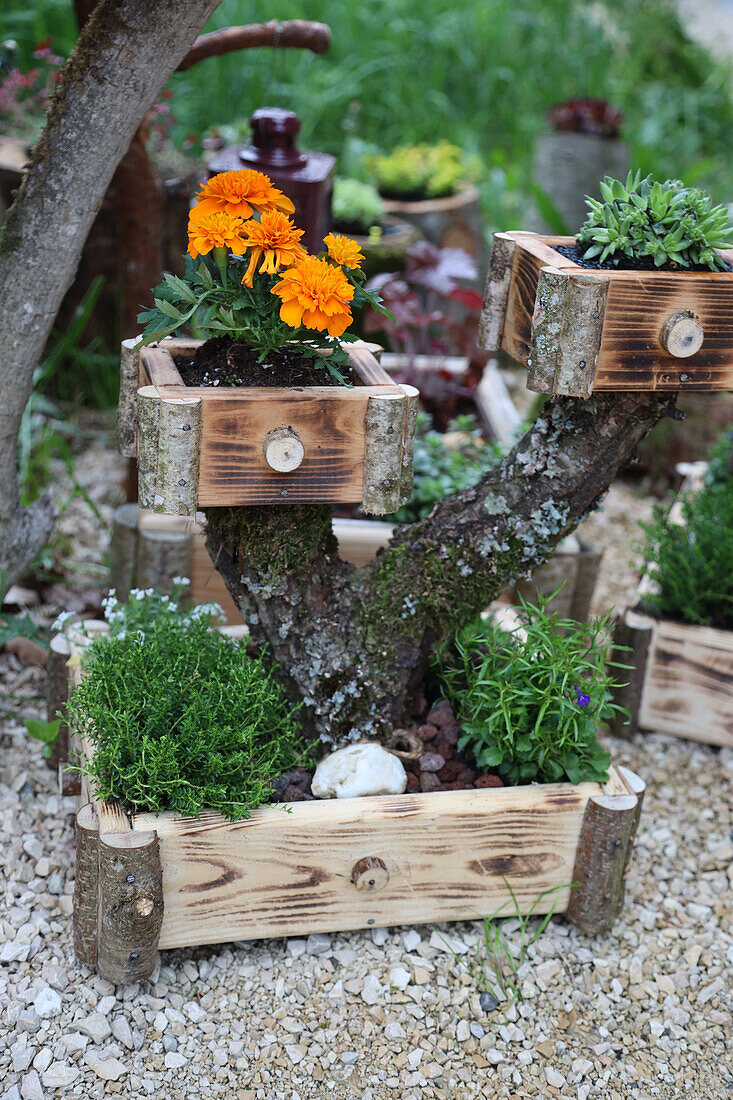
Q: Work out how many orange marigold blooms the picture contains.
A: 5